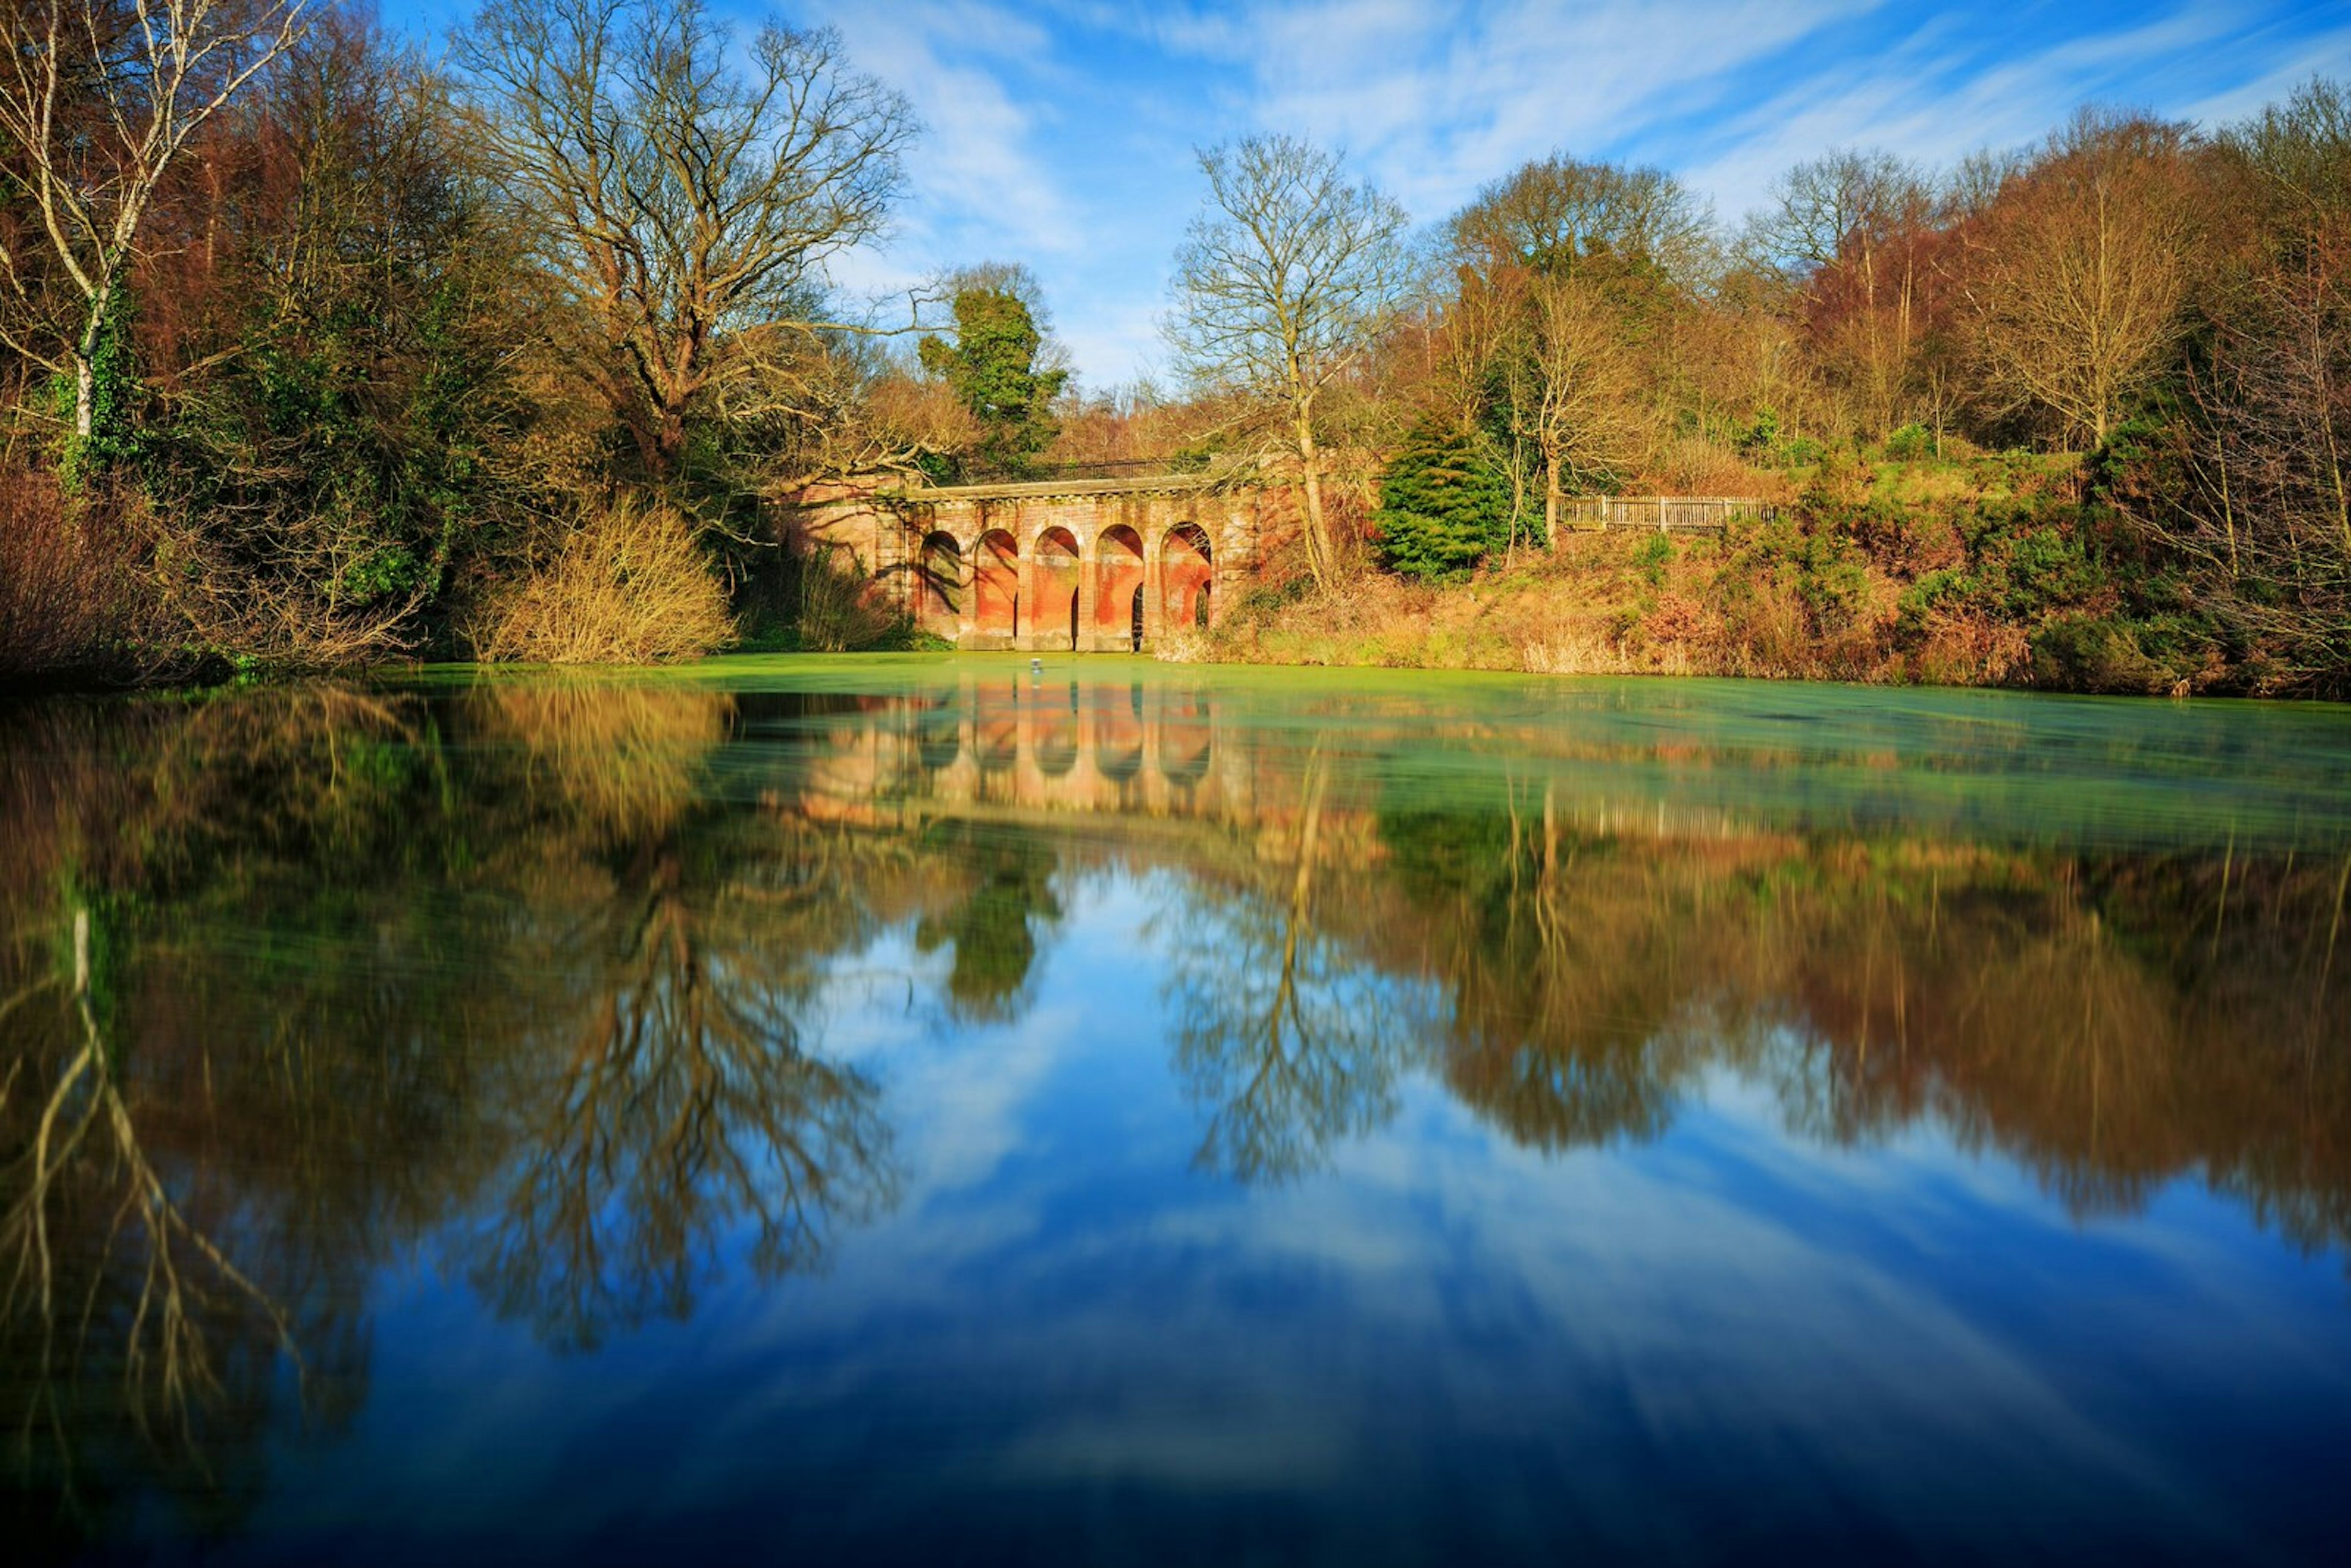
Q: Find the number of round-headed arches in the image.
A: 5